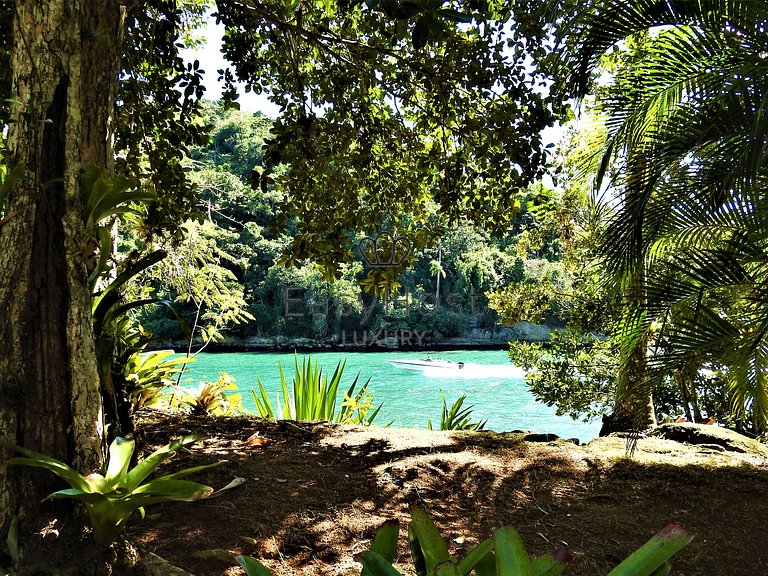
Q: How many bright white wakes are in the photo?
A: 1